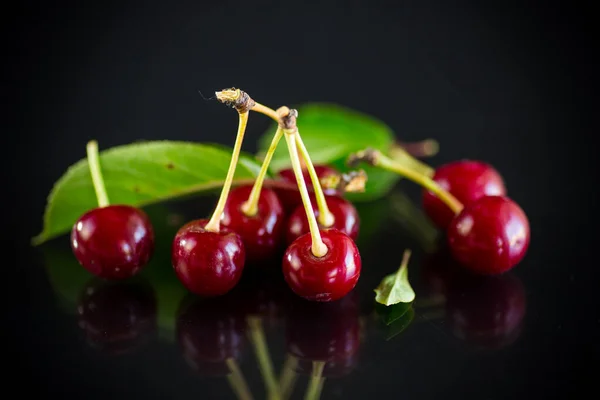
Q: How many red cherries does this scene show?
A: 8